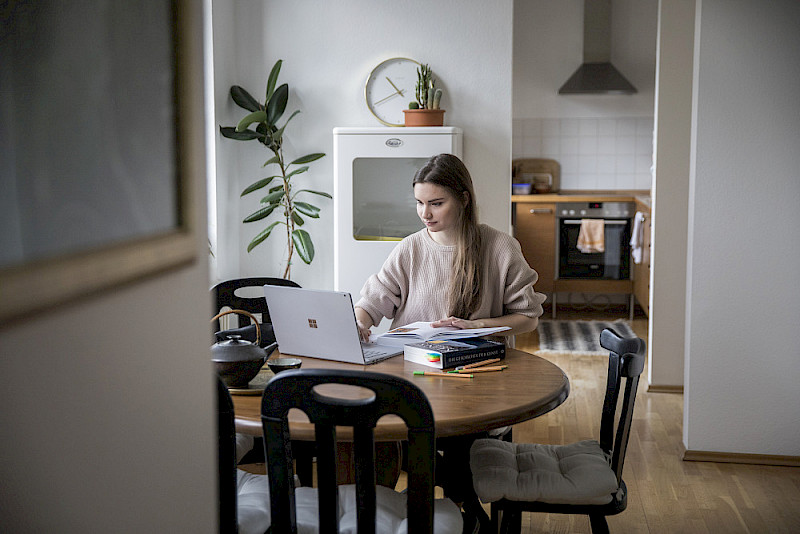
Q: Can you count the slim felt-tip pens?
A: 4